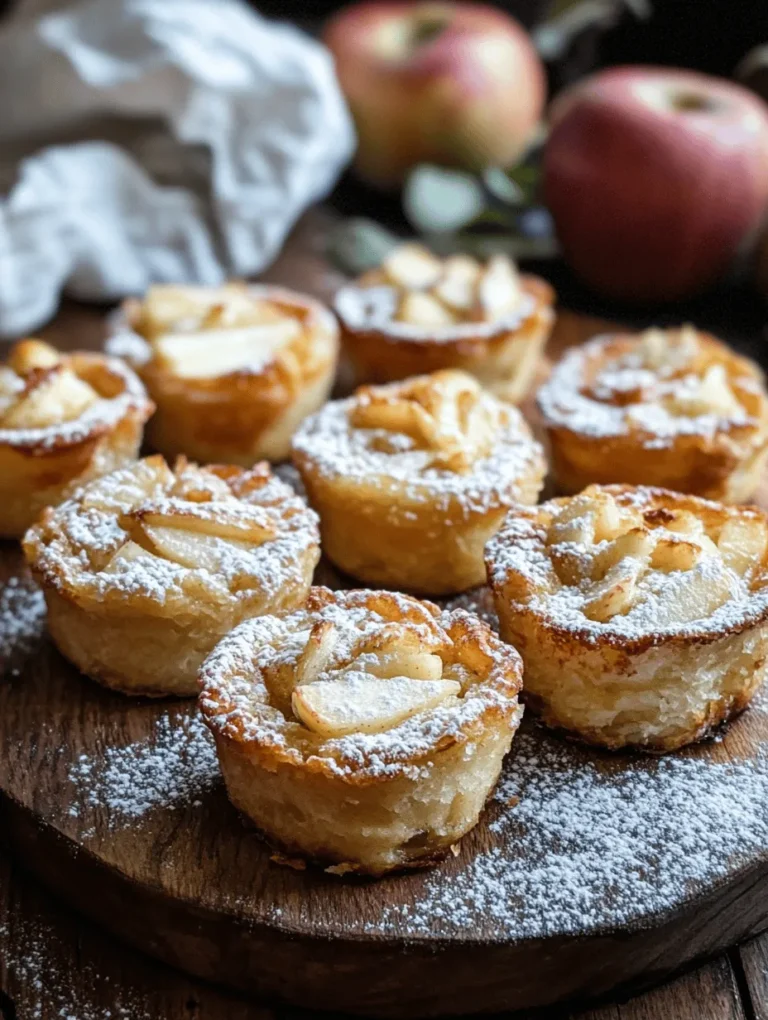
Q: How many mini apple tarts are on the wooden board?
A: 8